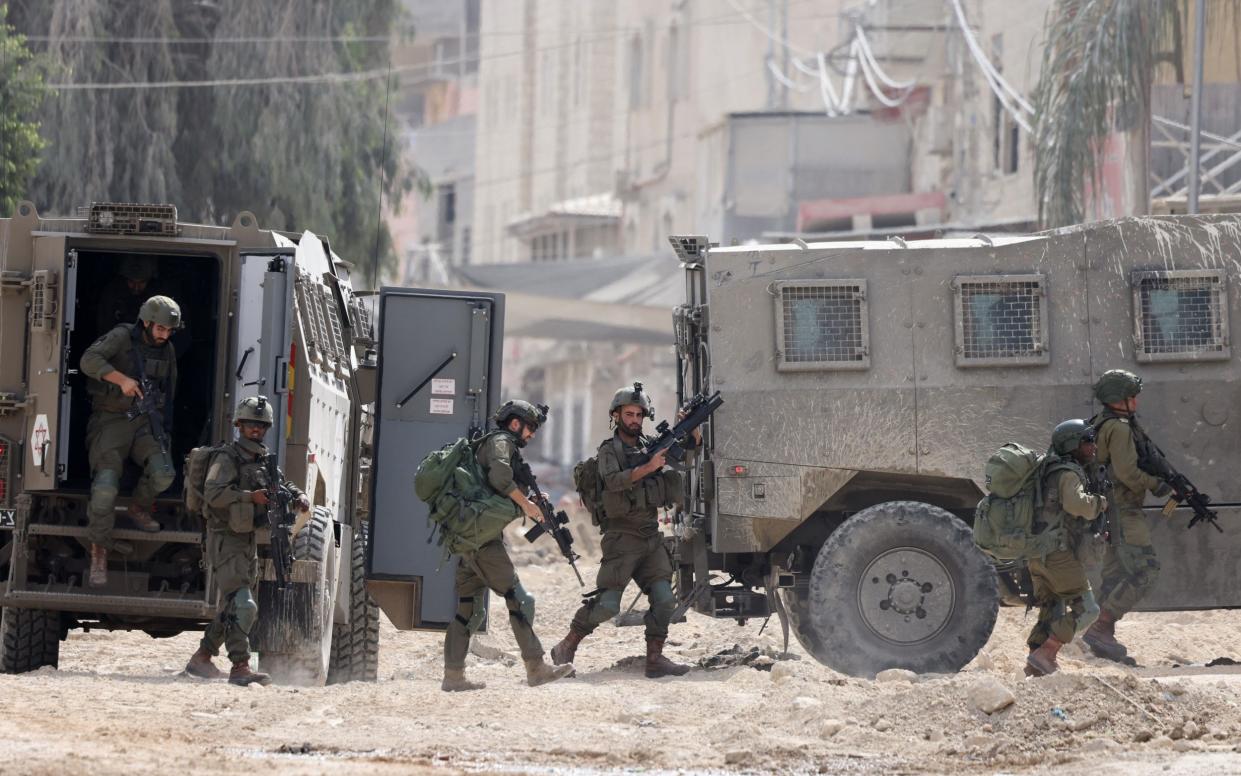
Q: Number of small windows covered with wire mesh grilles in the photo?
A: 3